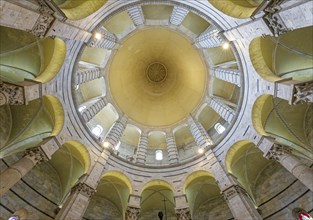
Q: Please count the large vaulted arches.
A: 11